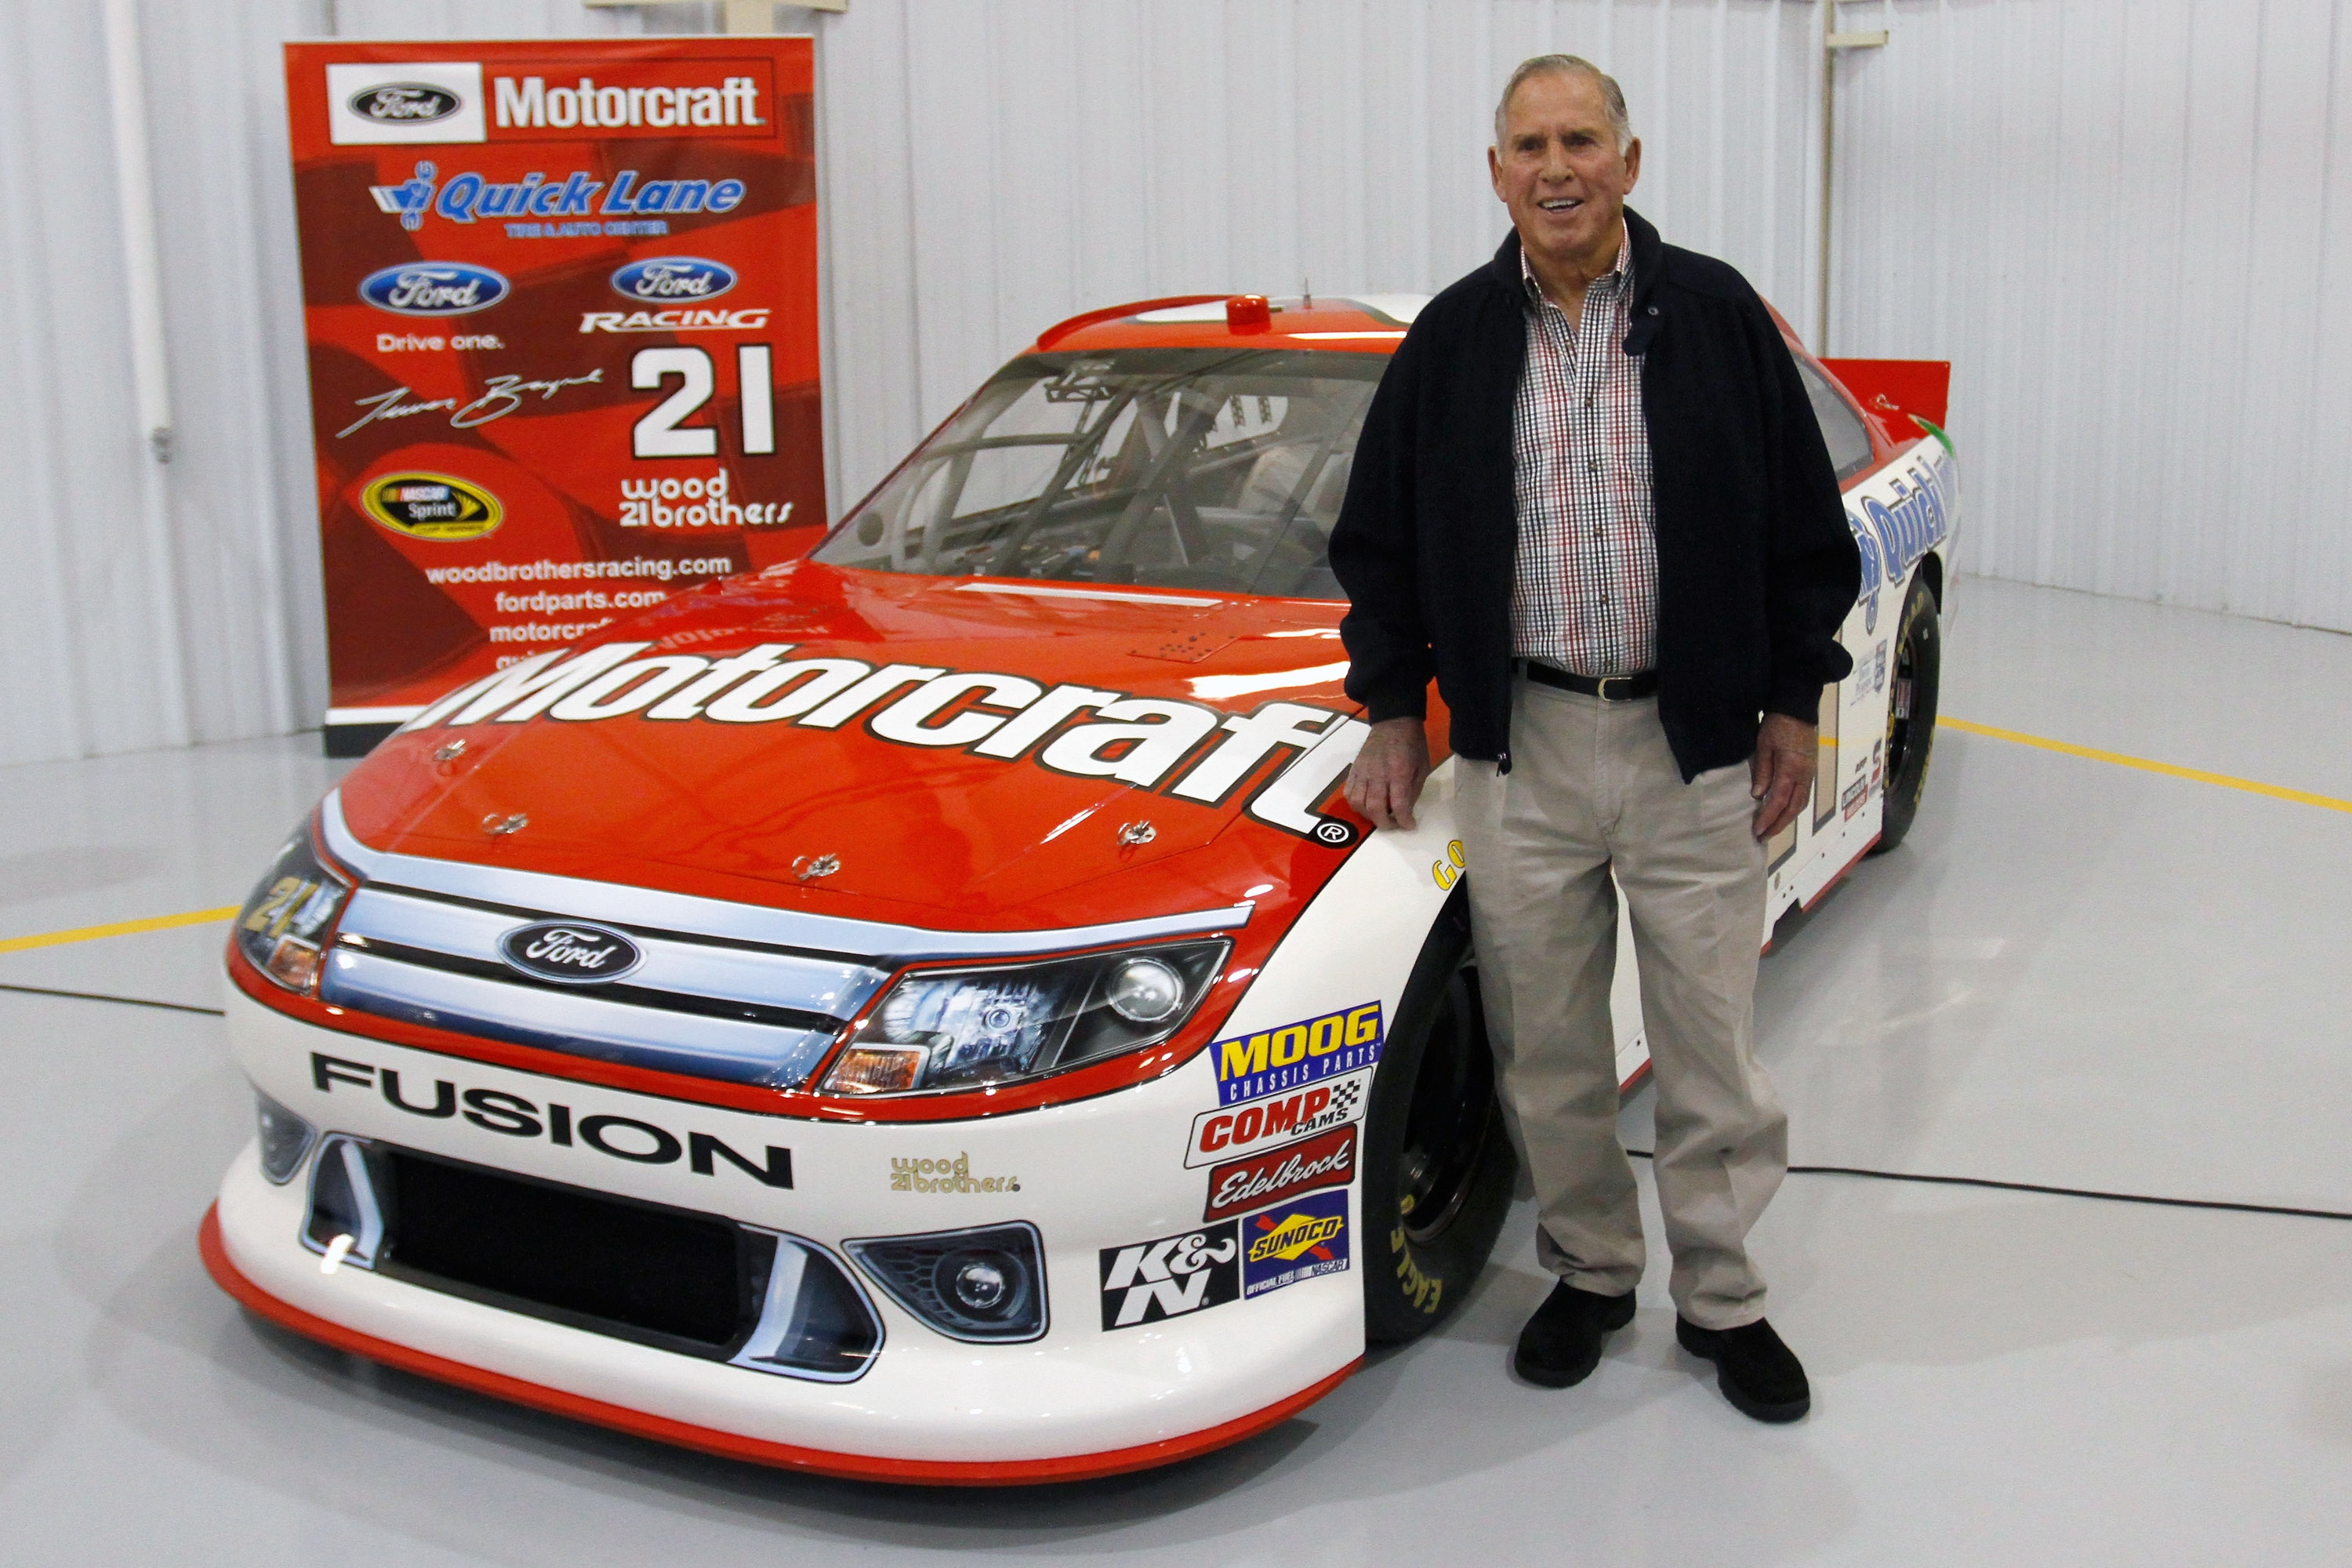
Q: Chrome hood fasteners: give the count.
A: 4